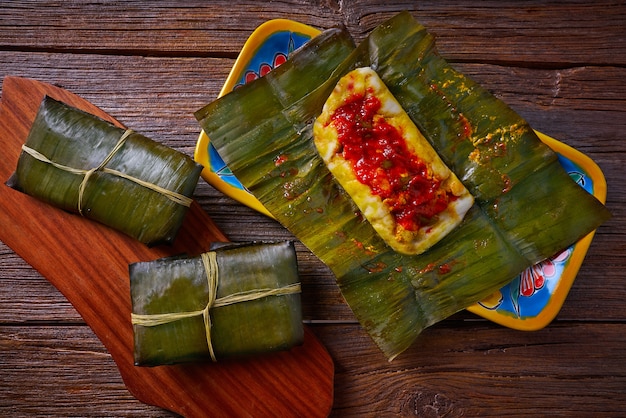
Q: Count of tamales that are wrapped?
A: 2